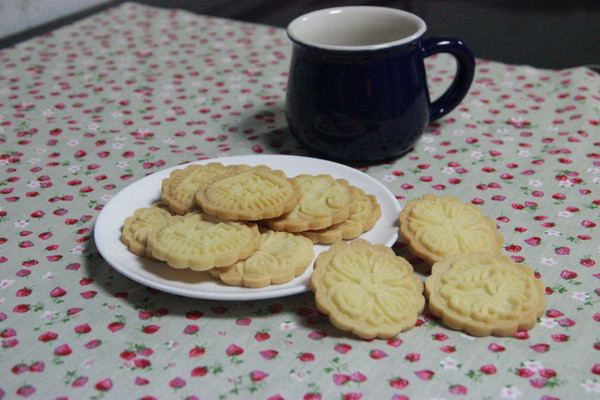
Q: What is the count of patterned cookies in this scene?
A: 10